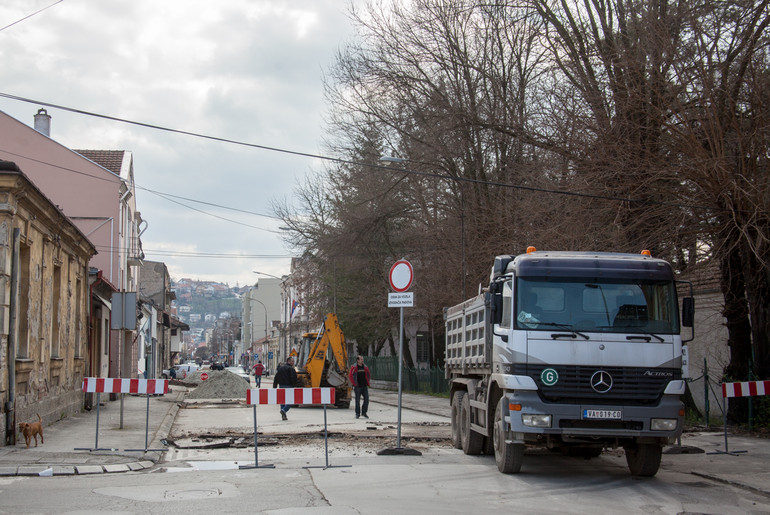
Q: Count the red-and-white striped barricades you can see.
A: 3